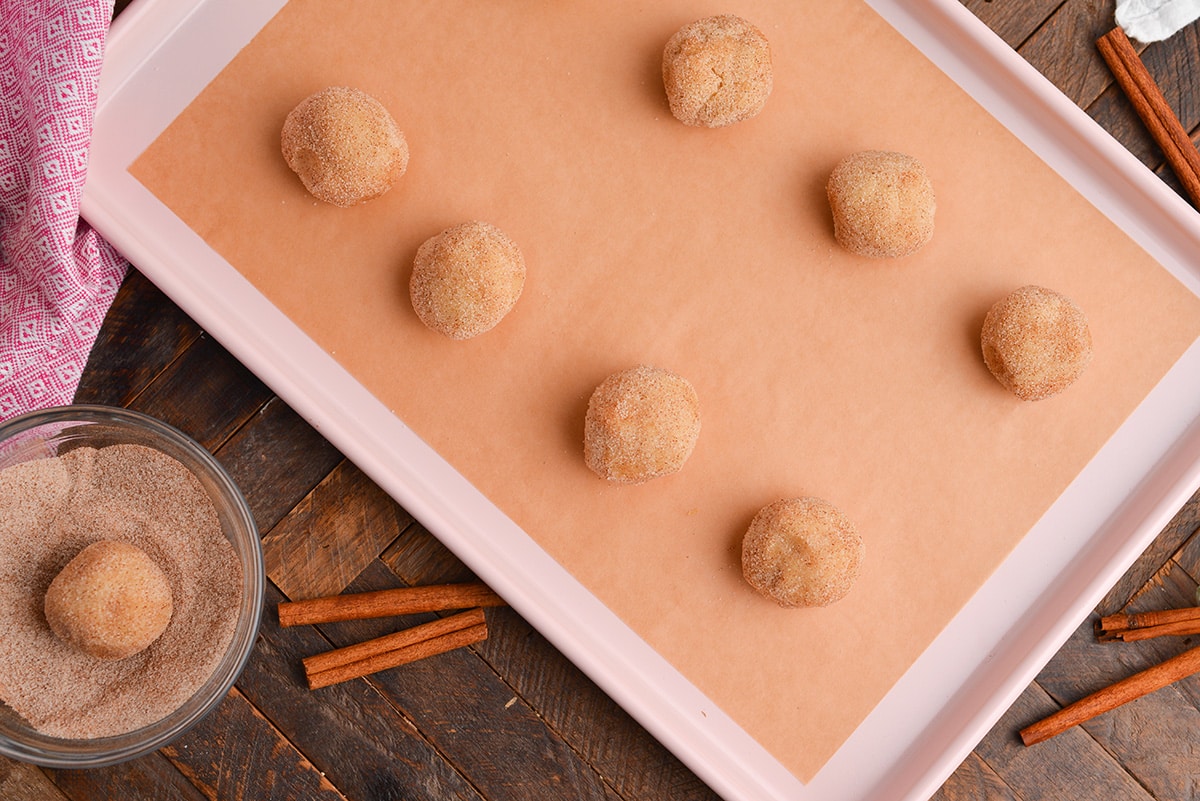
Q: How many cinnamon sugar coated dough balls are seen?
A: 8